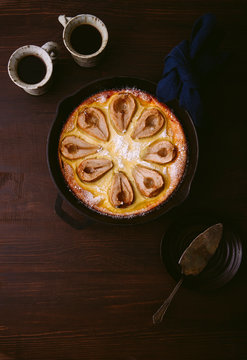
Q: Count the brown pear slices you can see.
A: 8